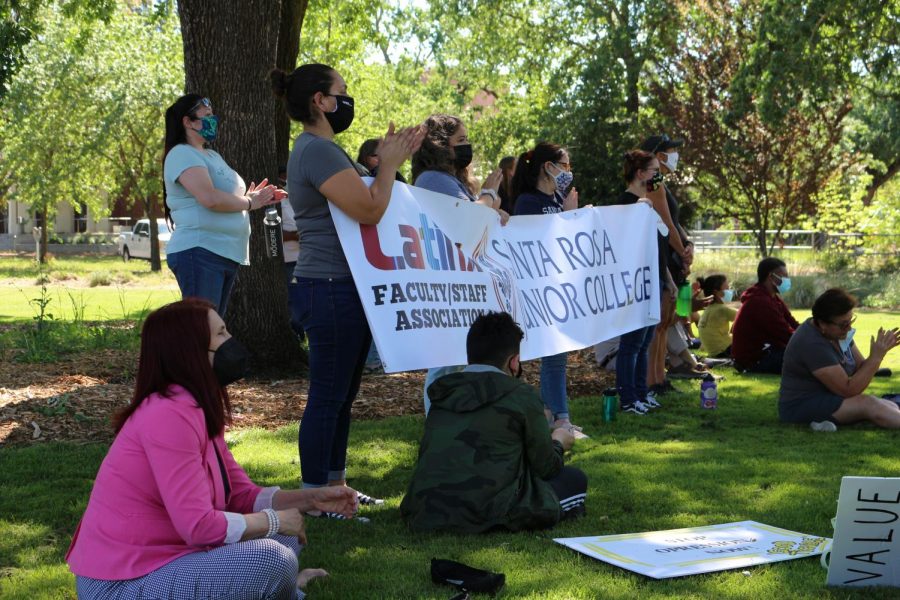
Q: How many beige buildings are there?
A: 1